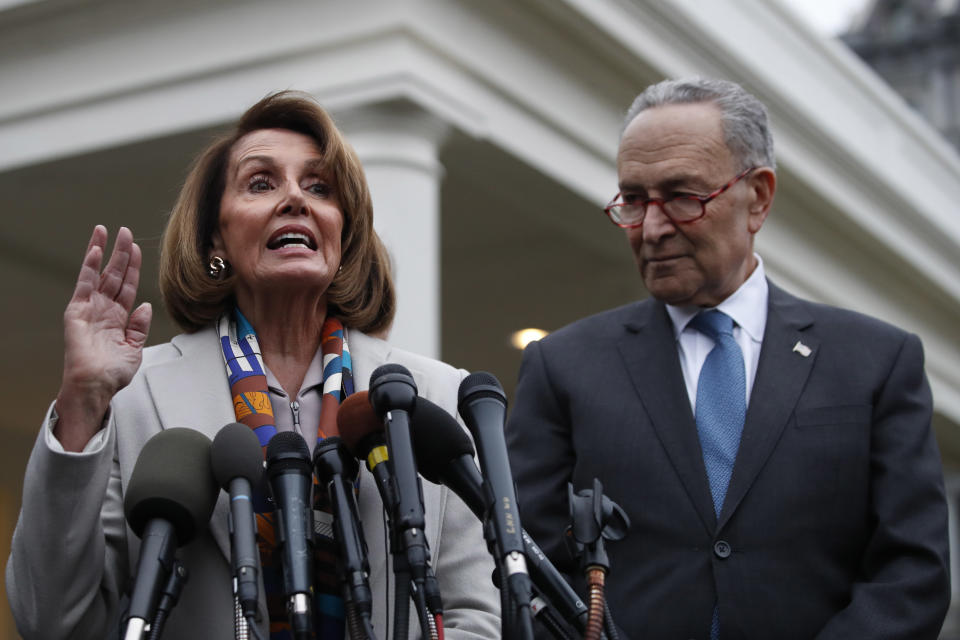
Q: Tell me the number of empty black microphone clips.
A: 2